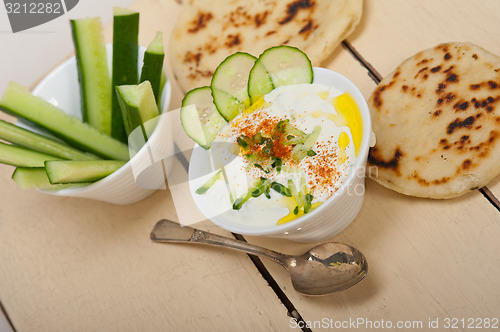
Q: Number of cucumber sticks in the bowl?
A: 9